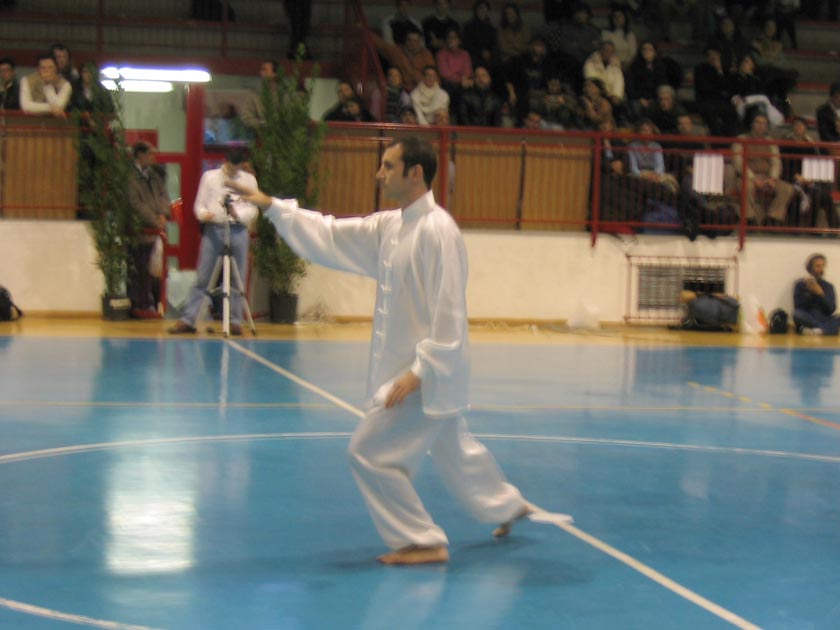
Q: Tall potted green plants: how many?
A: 2